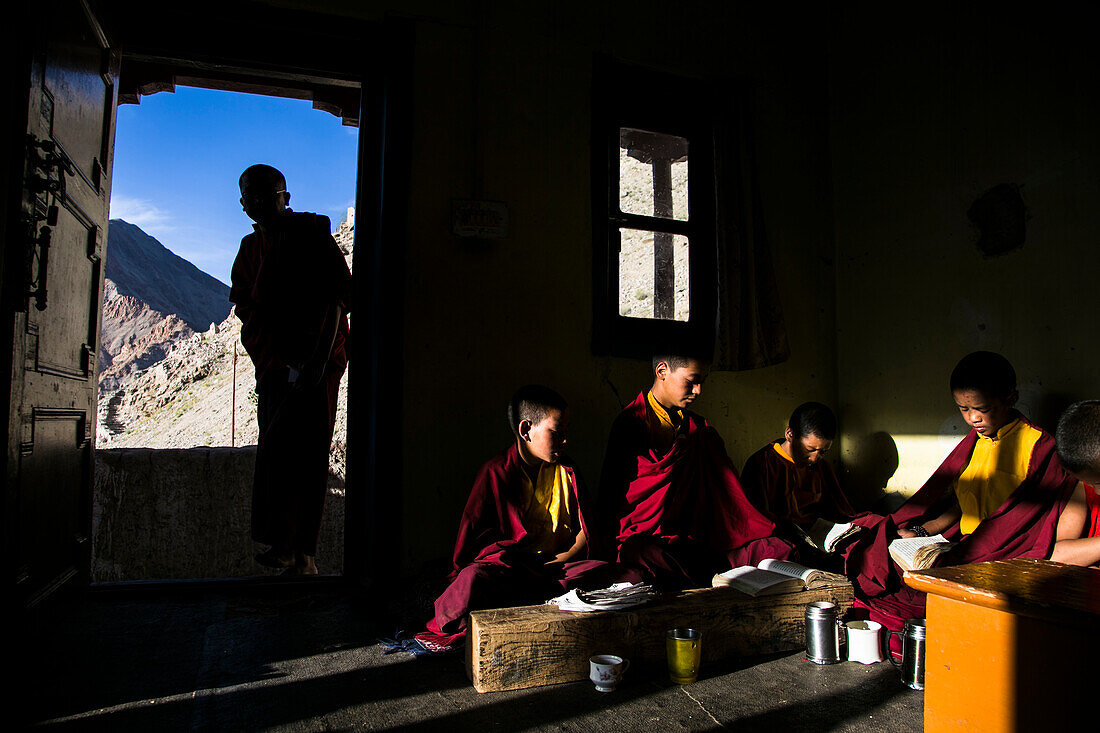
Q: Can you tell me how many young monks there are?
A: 5